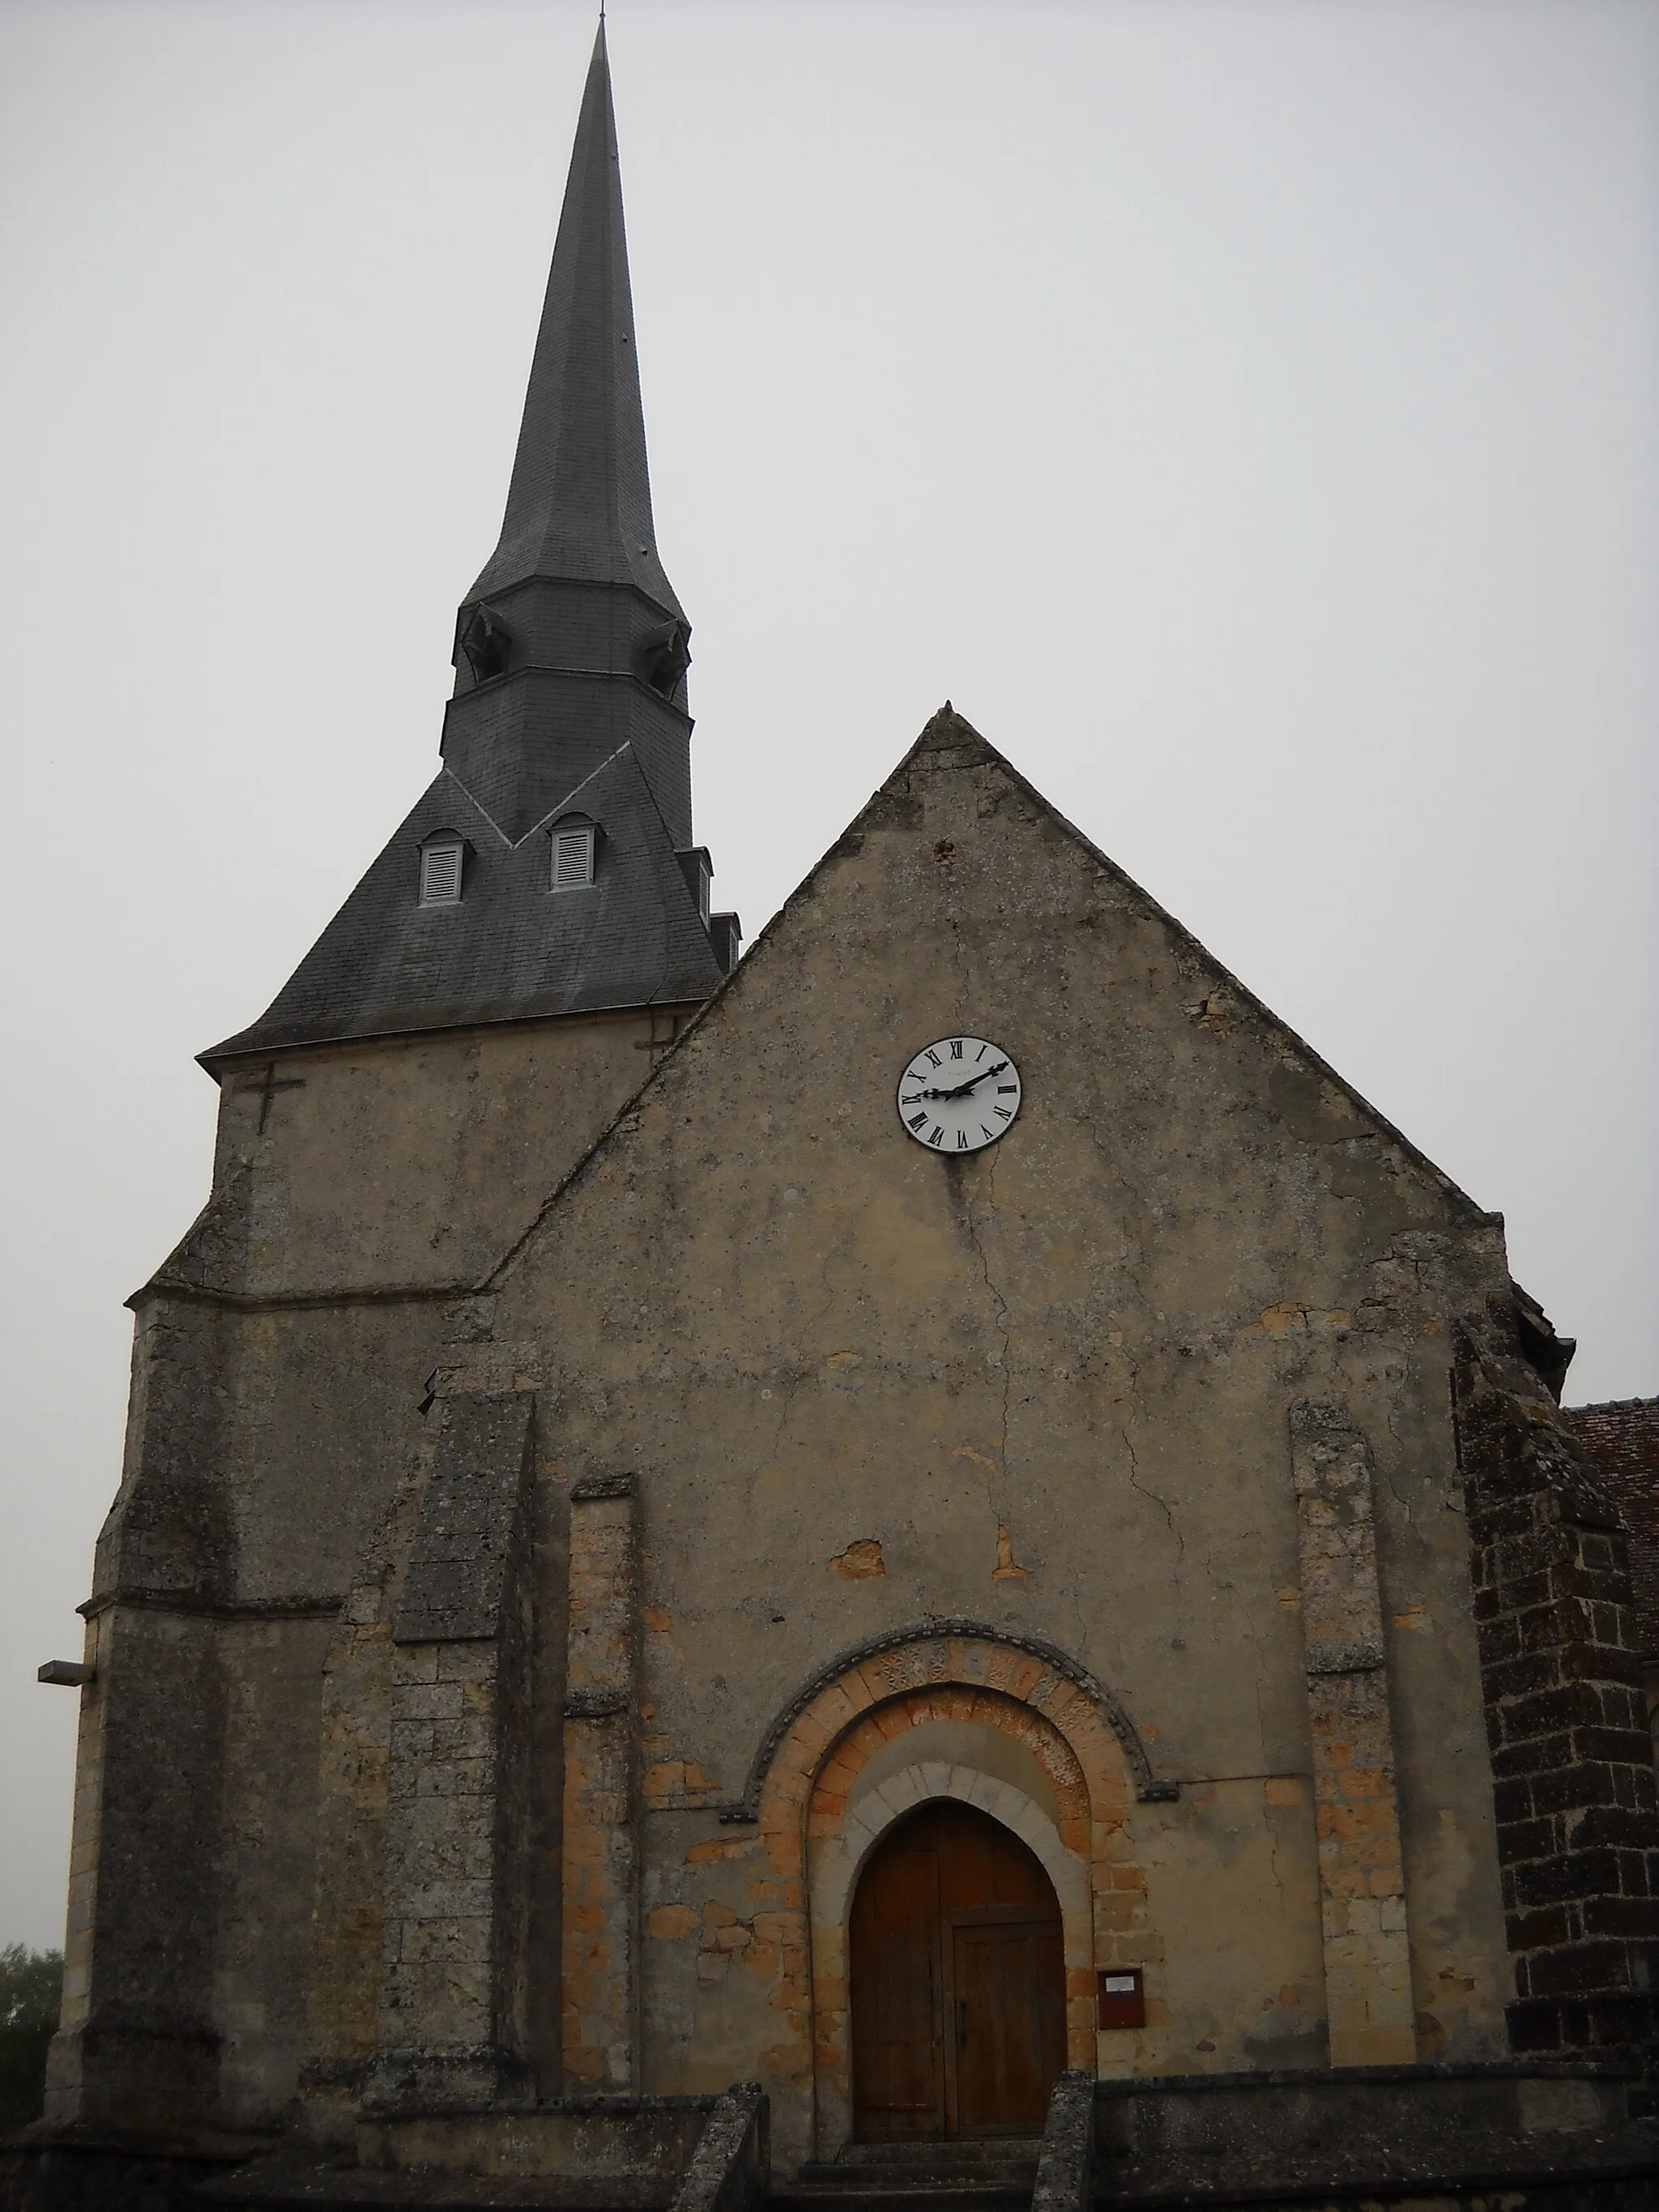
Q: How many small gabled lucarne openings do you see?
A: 2